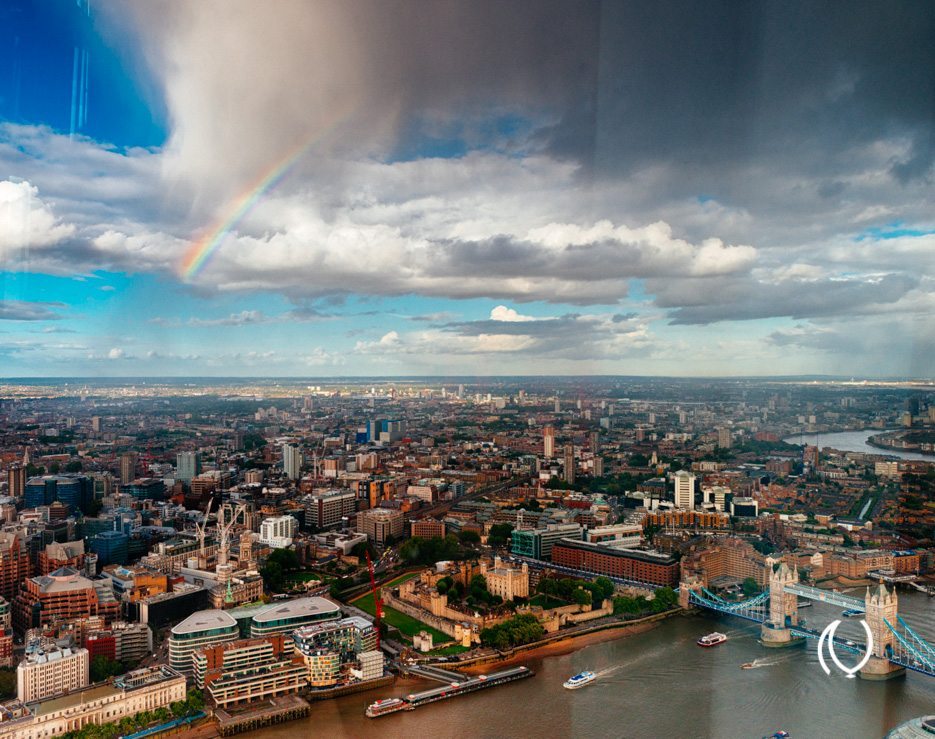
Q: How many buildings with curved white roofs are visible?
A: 2